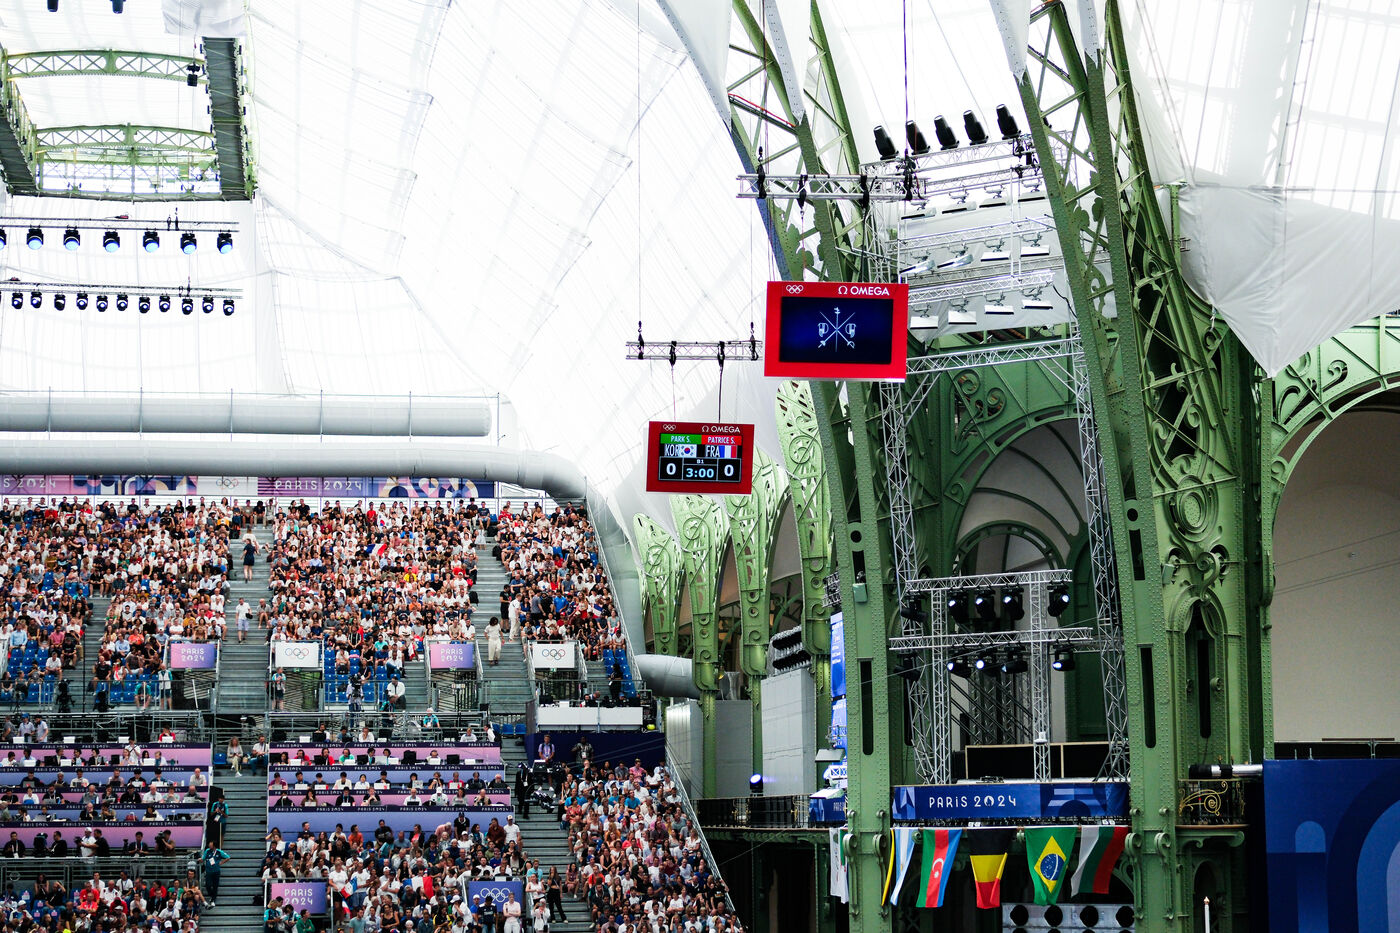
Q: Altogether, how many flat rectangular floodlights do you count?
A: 12